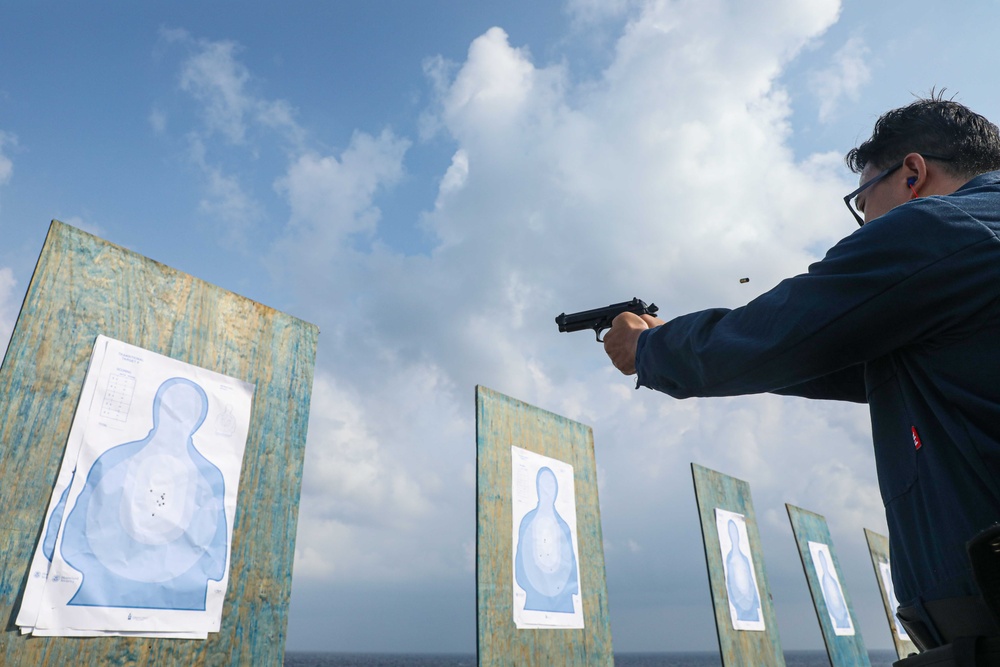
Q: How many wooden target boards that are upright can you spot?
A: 5